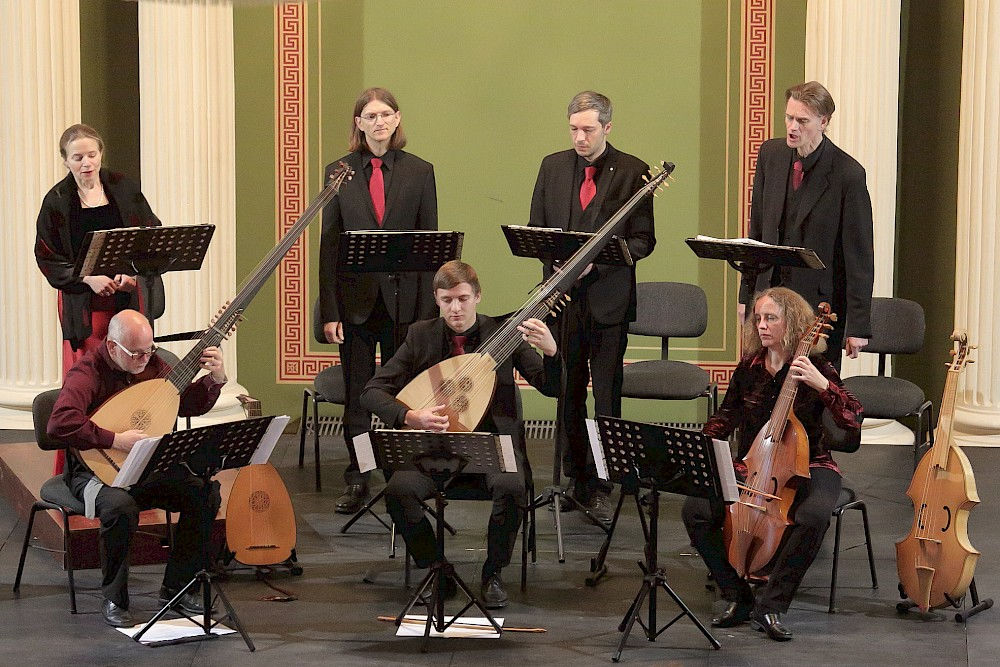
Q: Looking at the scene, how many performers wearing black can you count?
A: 7